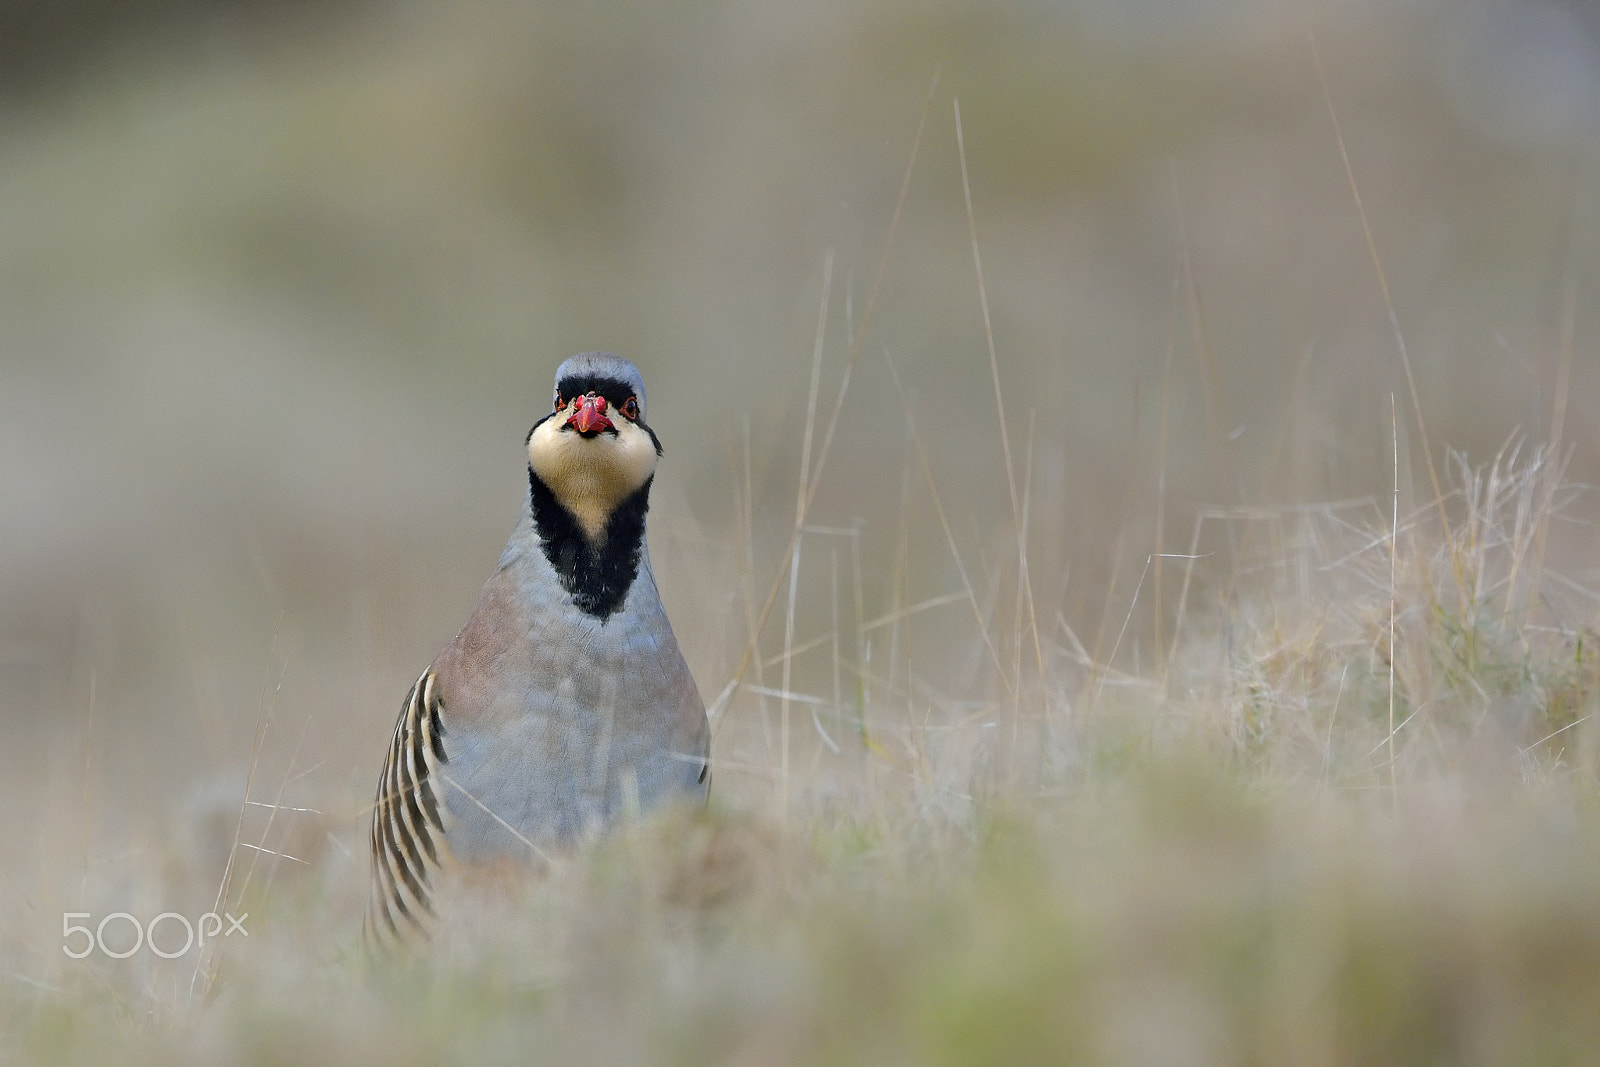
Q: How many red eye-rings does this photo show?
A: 2